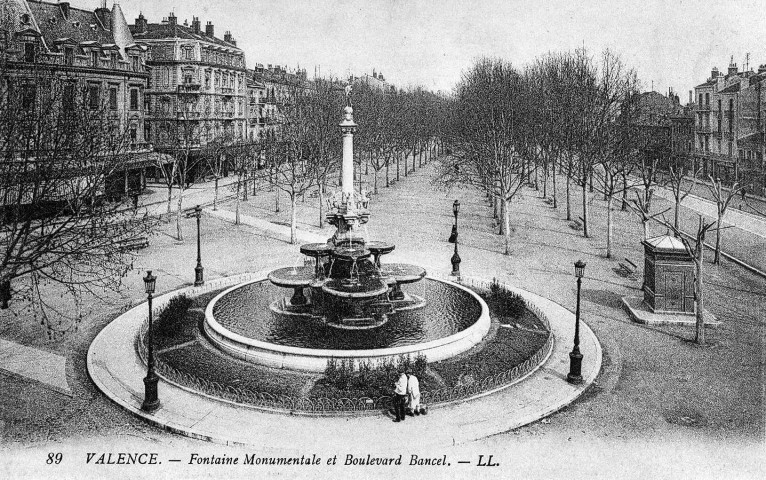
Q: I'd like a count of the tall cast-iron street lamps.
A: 4